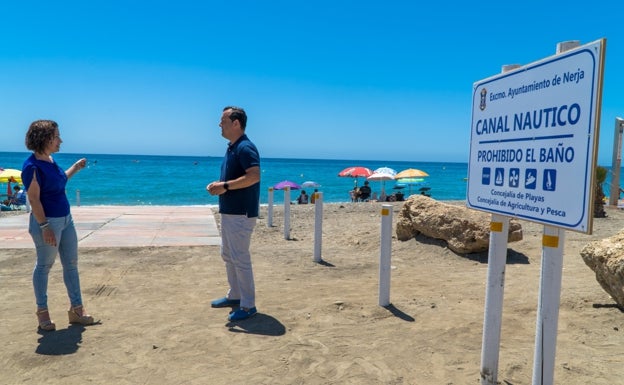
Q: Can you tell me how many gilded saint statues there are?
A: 0